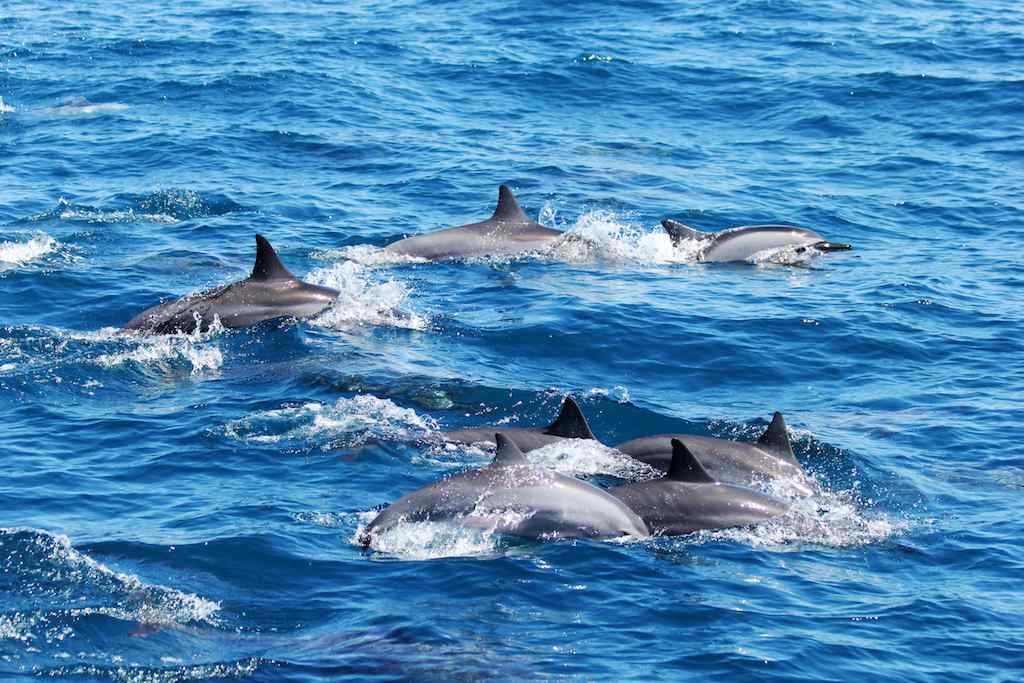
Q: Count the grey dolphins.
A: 7